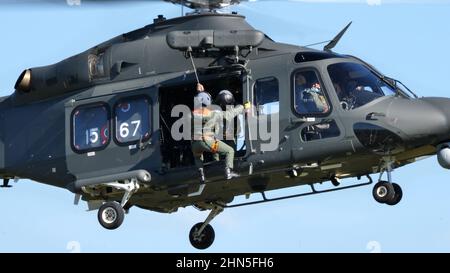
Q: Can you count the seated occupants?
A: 2